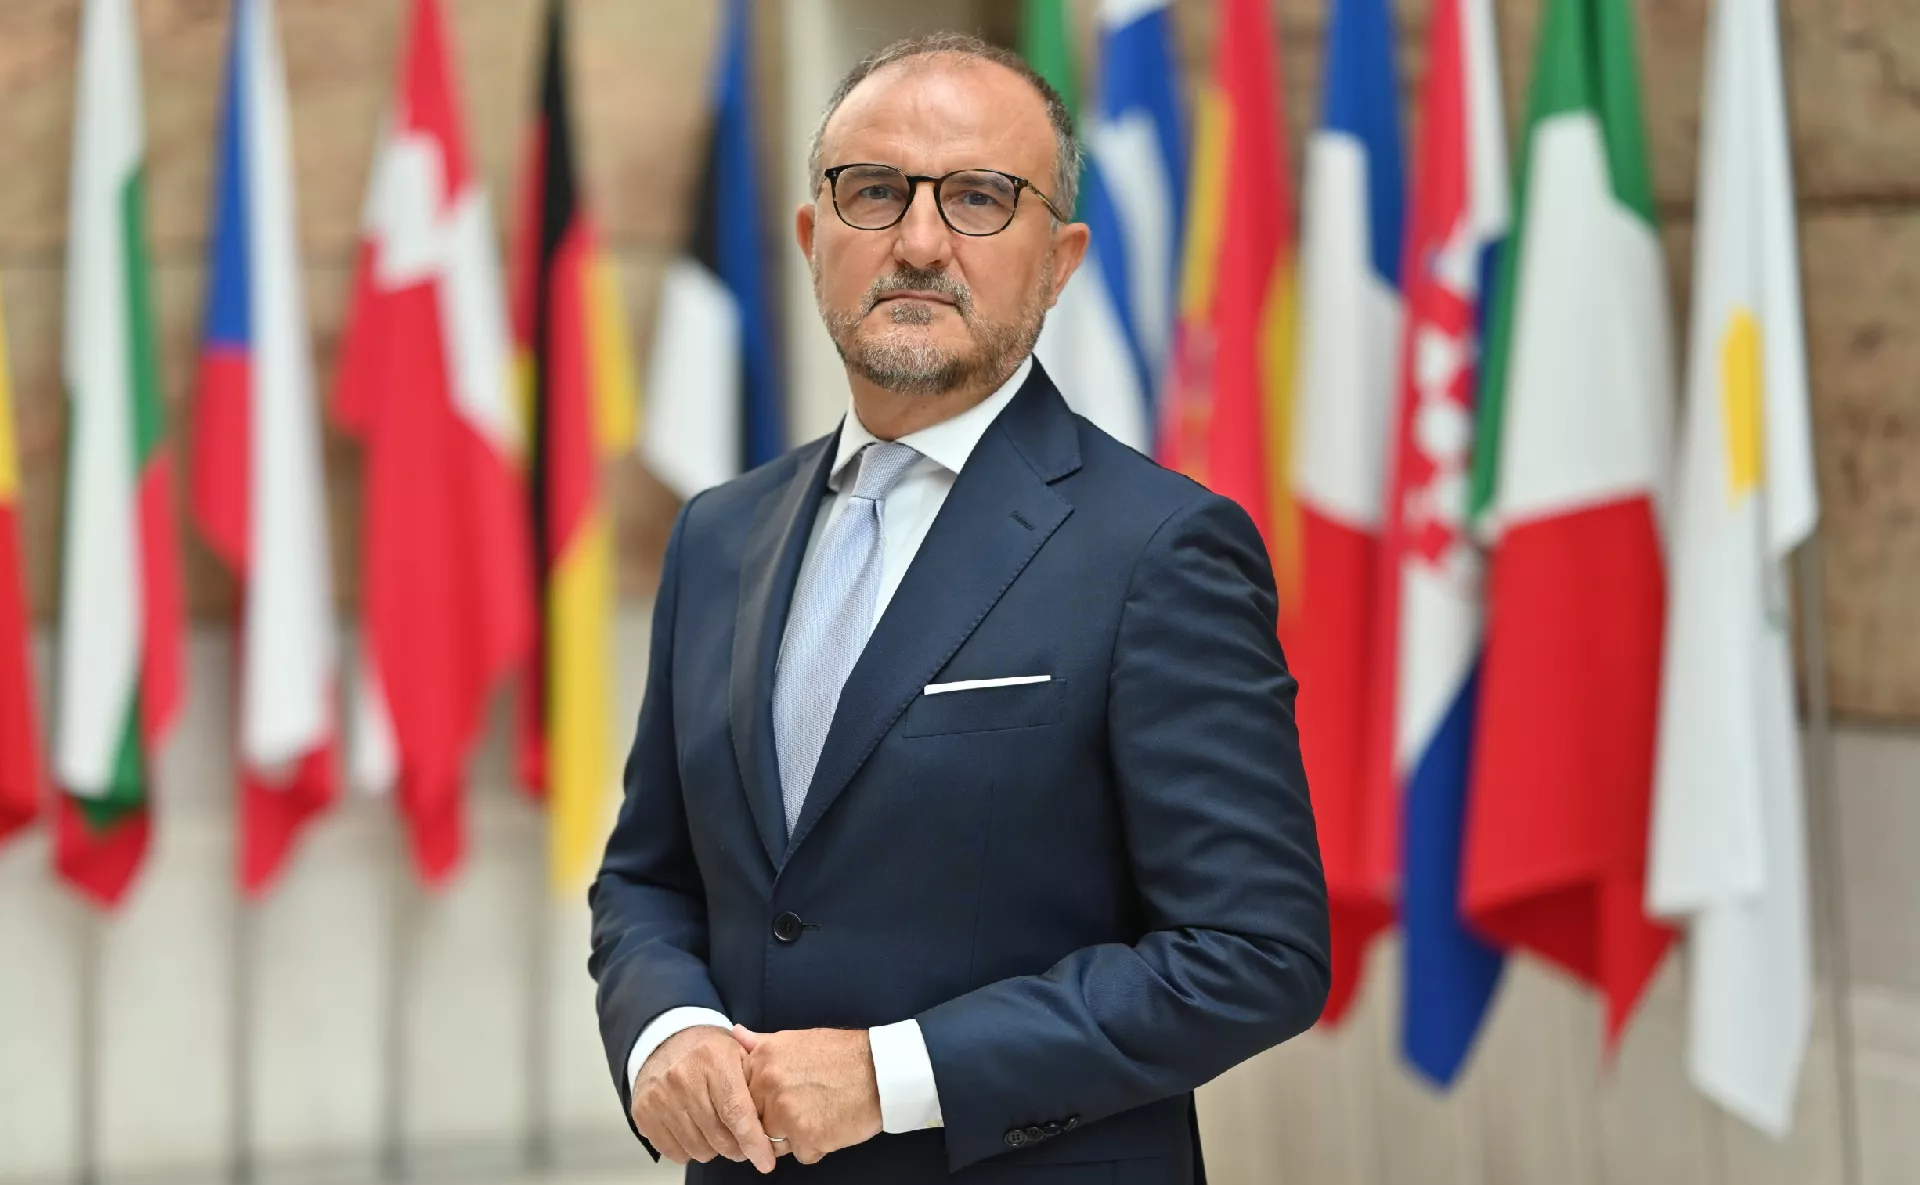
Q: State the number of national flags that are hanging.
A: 13